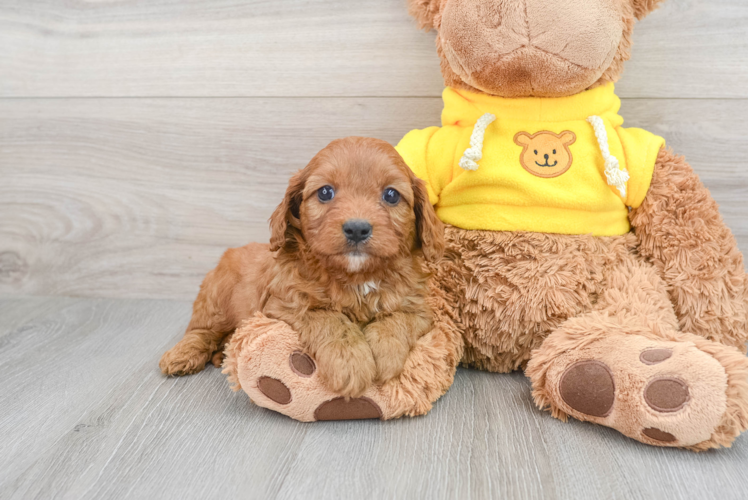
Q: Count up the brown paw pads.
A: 7